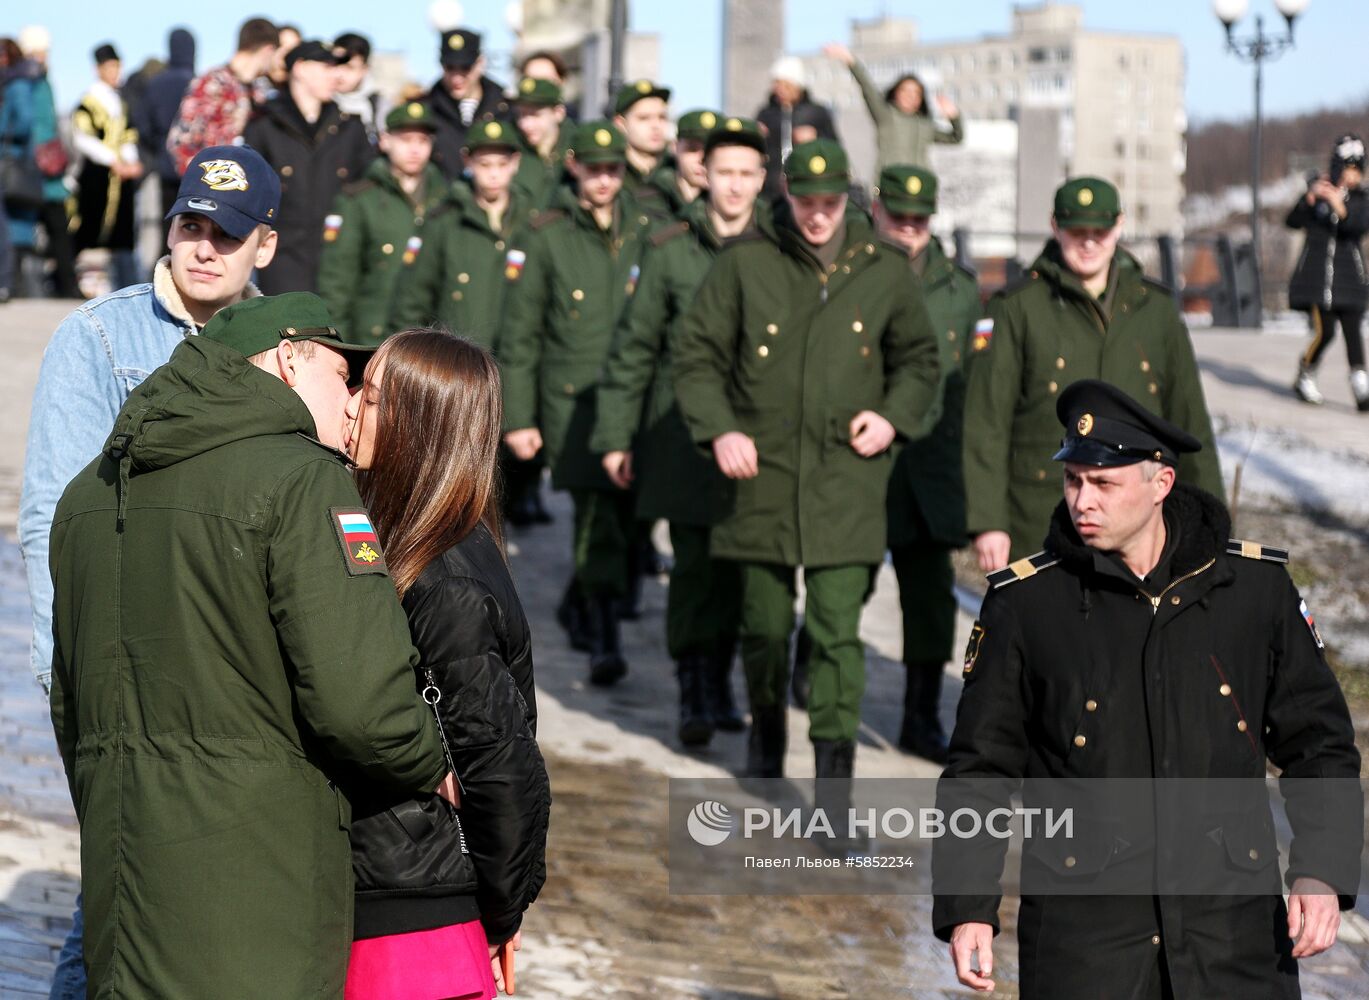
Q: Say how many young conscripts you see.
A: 11